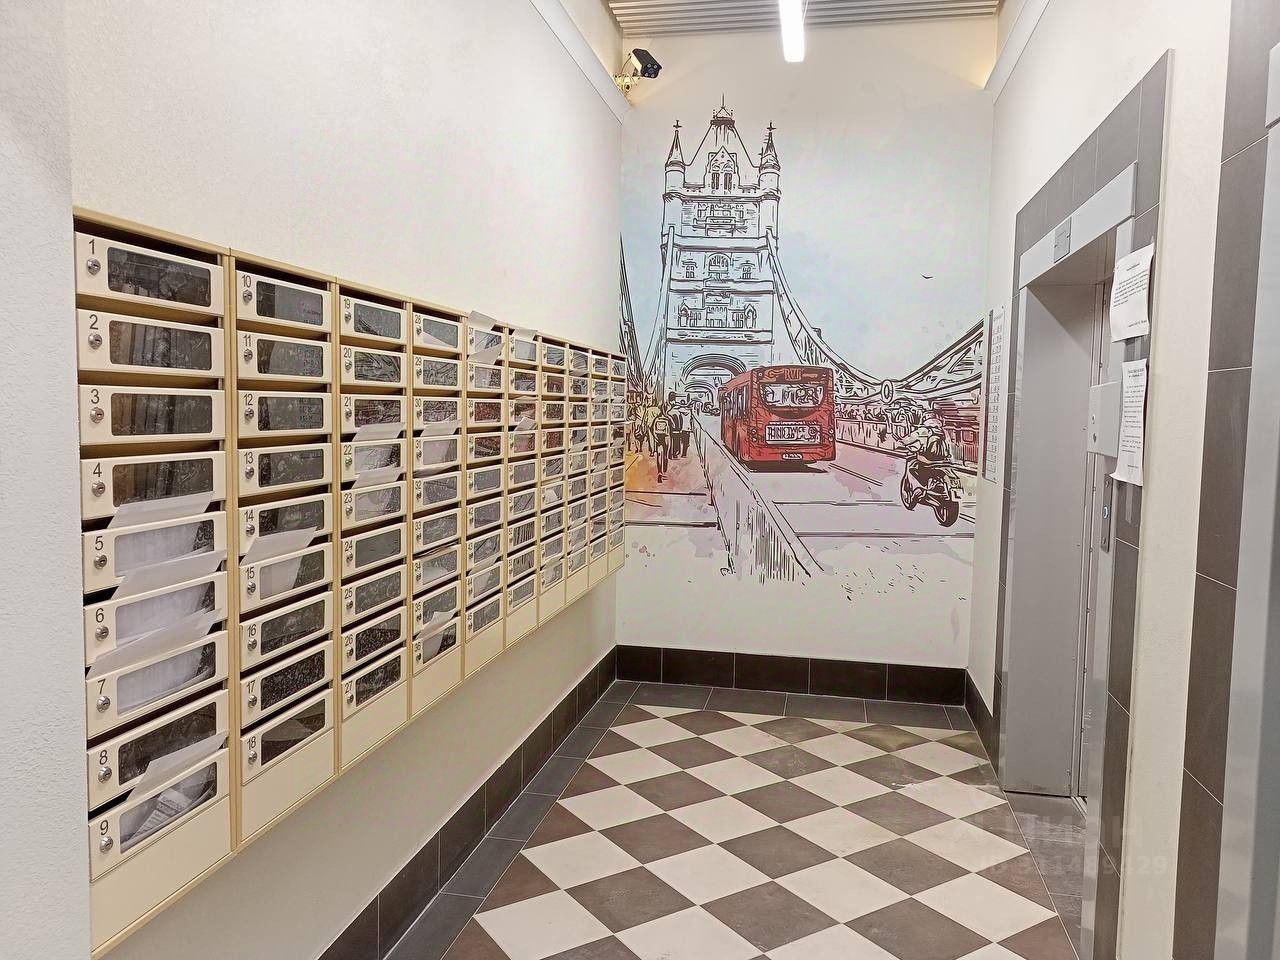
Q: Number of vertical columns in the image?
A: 10